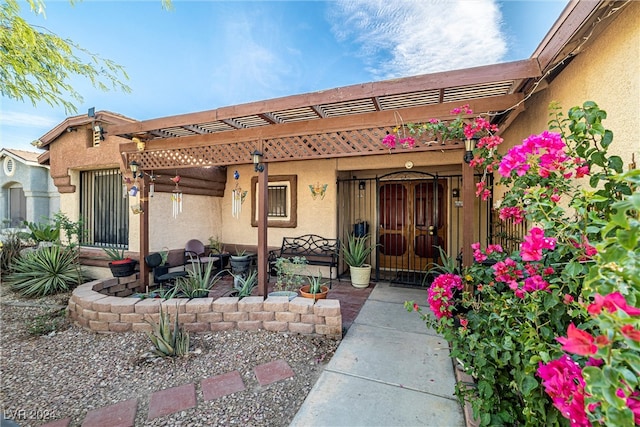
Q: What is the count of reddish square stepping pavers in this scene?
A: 5